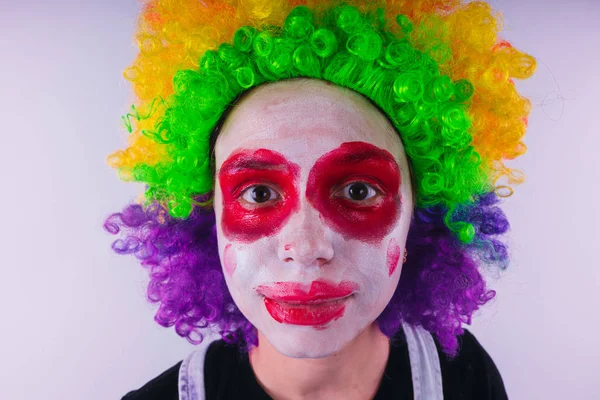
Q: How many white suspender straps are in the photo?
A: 2